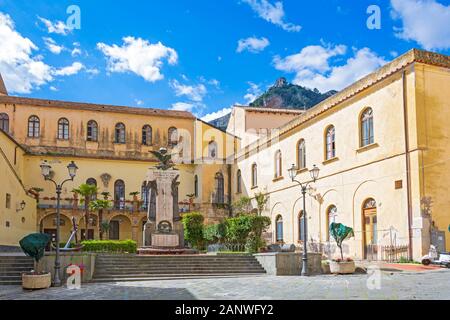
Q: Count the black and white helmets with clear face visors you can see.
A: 0